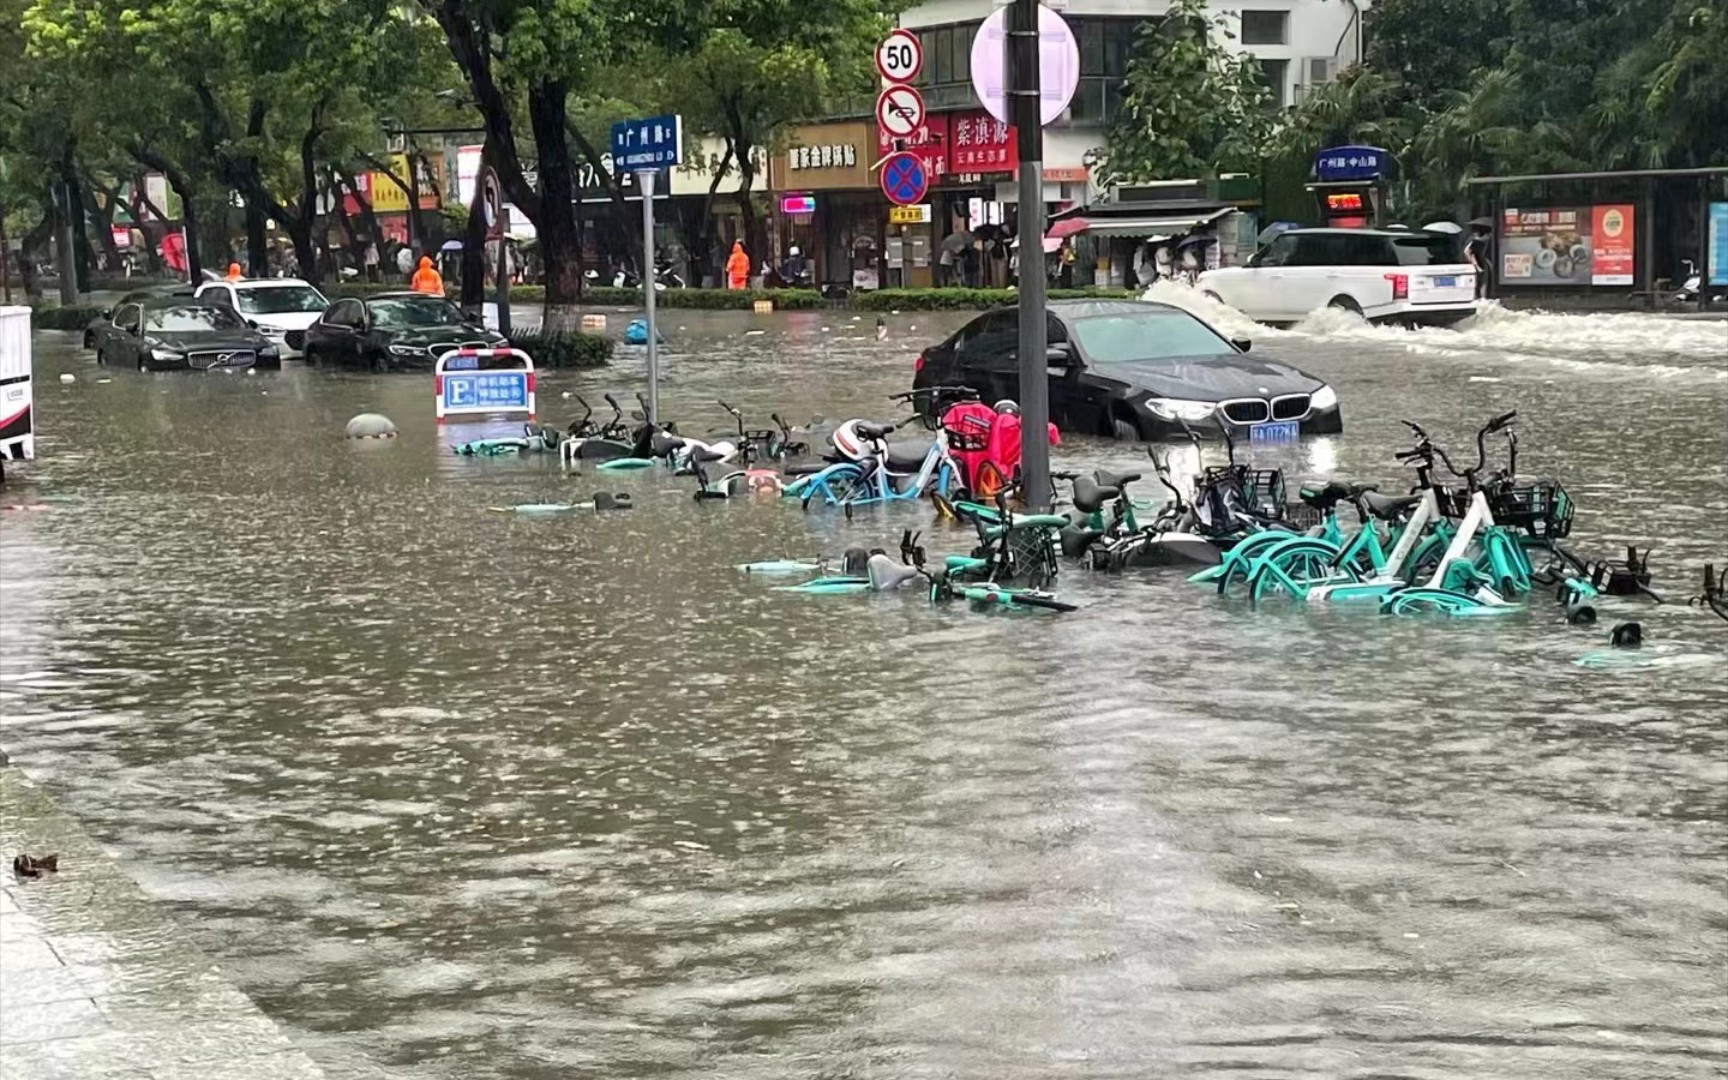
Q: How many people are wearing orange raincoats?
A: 3